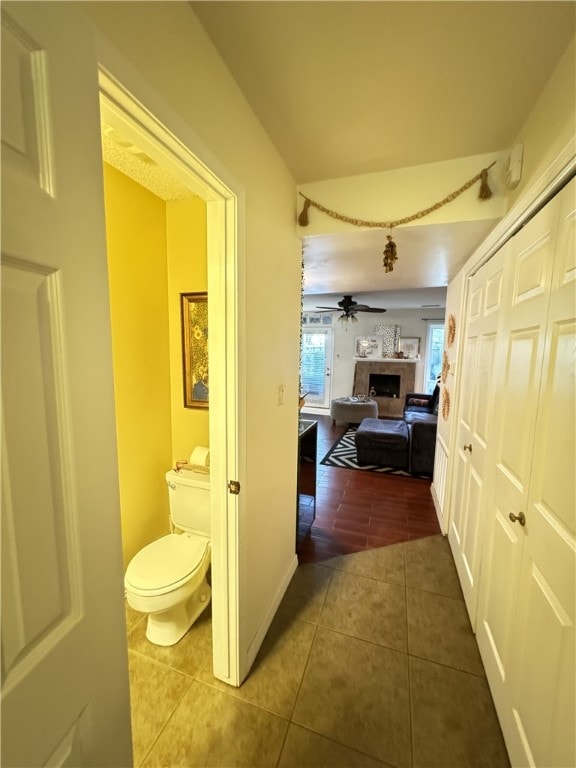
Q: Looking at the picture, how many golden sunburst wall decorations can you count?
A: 3